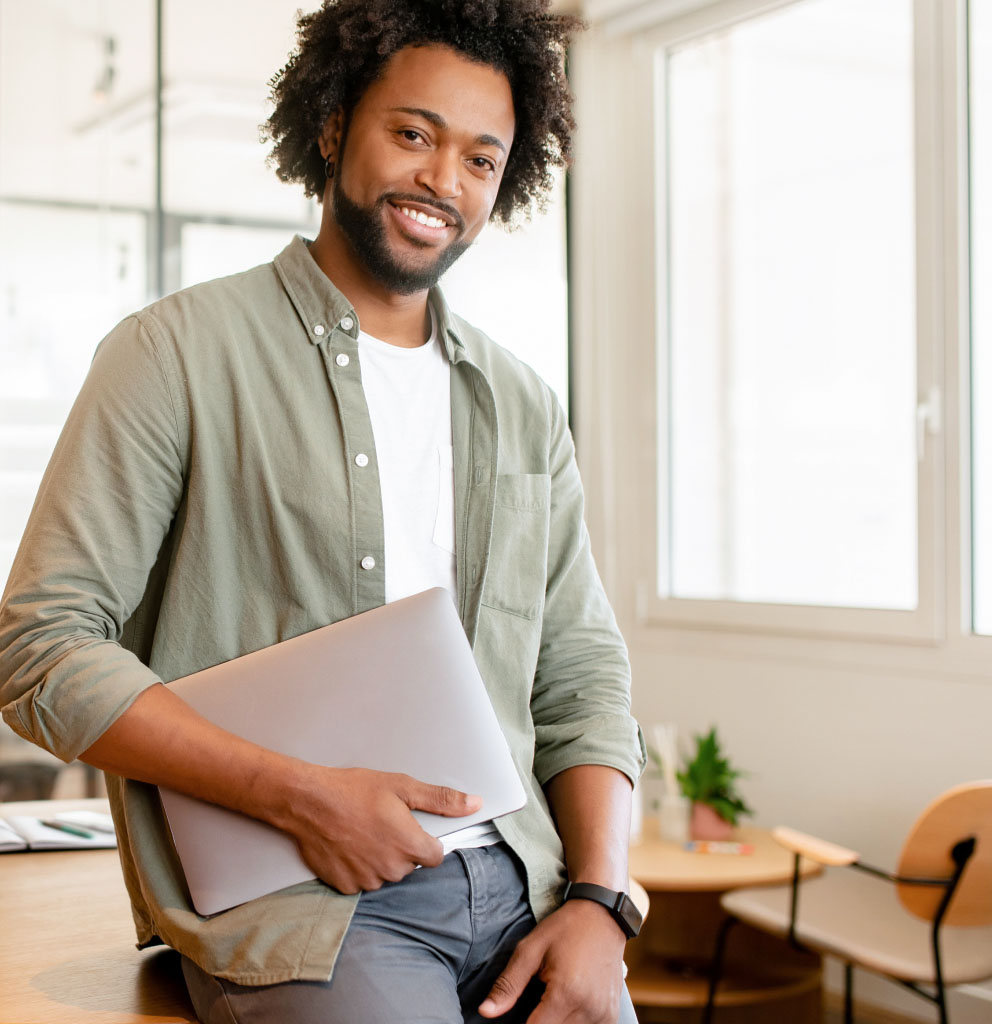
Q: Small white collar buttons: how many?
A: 2